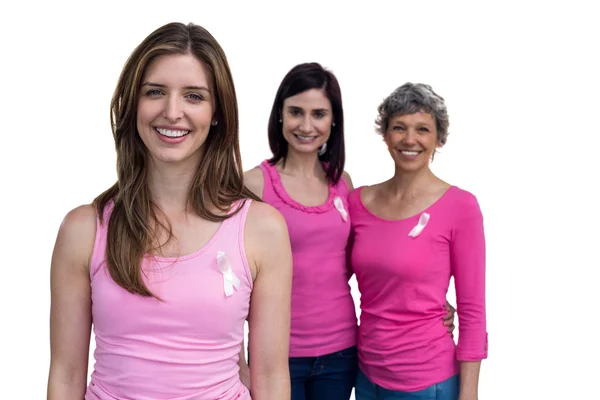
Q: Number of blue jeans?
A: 2